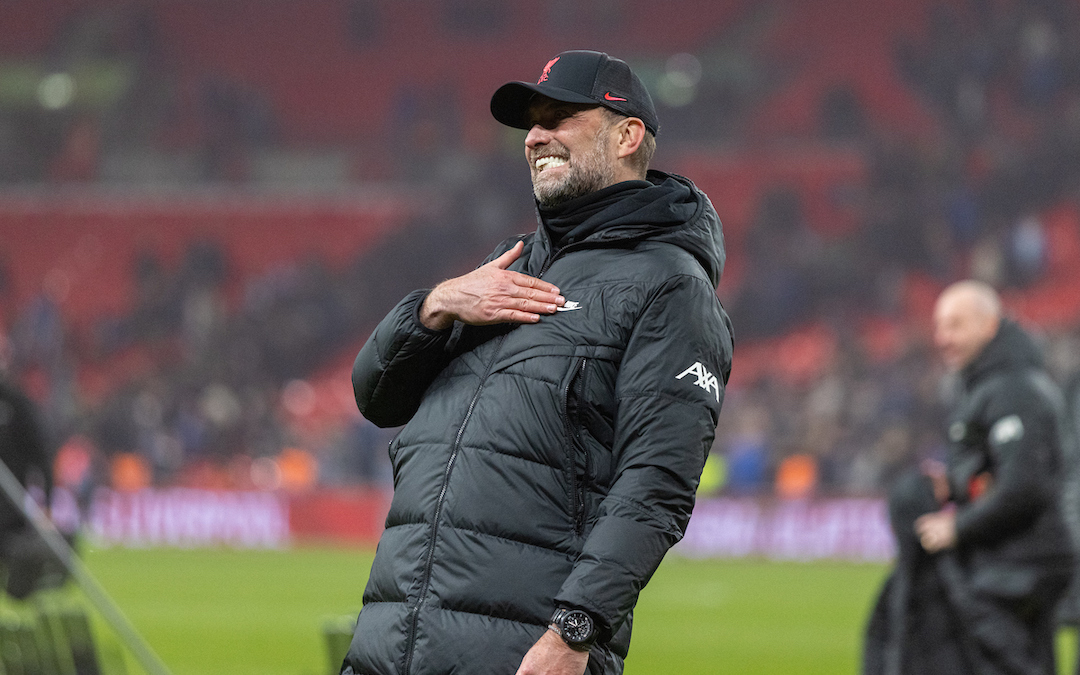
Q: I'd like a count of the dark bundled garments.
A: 1